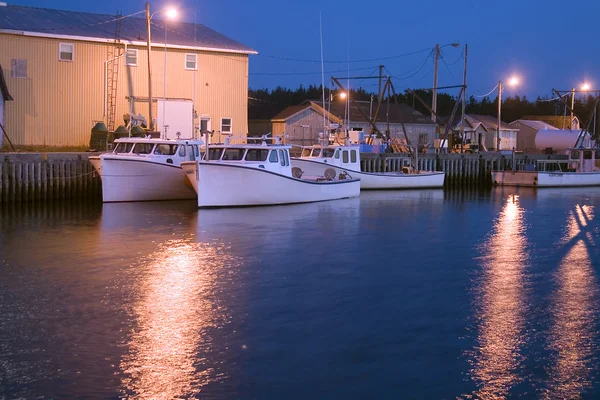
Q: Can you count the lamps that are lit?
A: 4